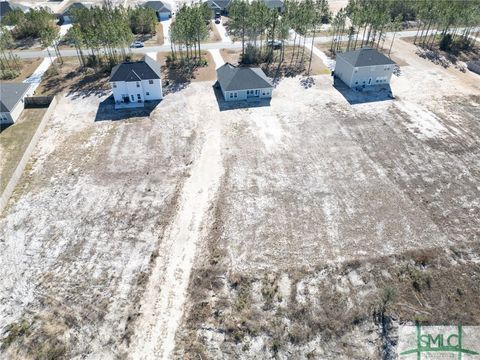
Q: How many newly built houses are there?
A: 3